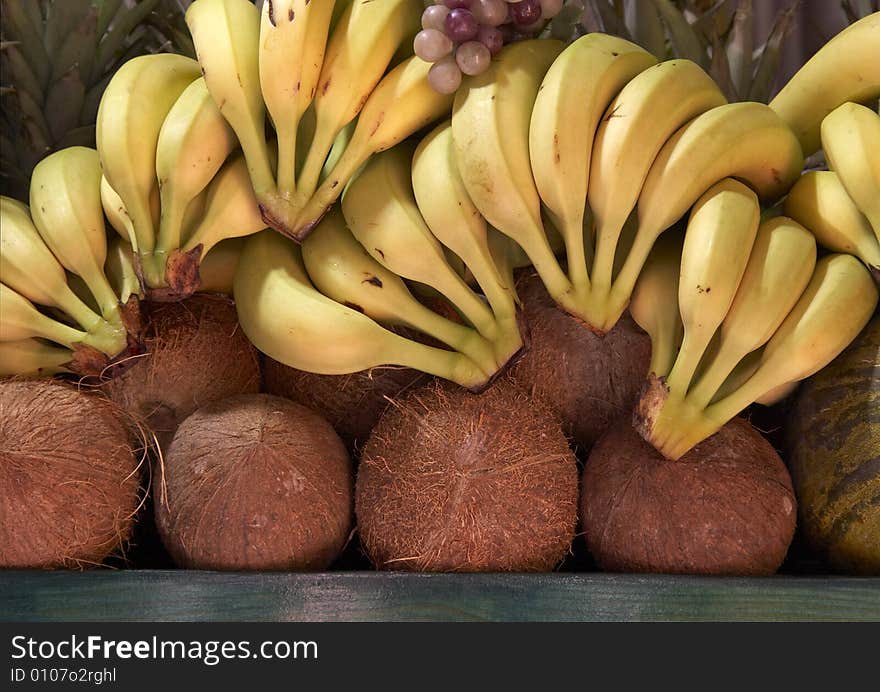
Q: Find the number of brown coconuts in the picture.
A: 7